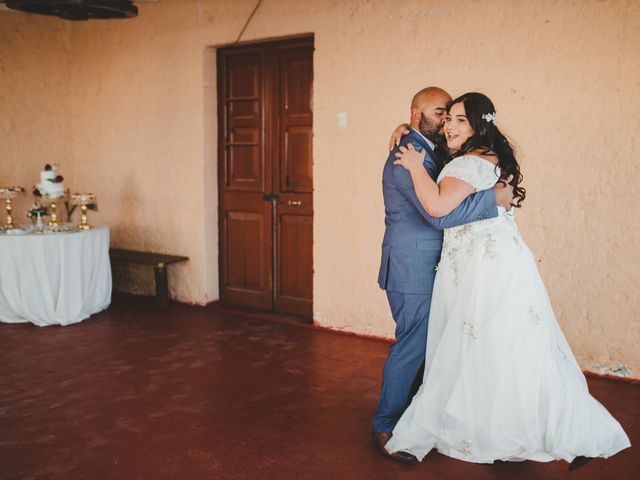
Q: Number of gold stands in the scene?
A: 3